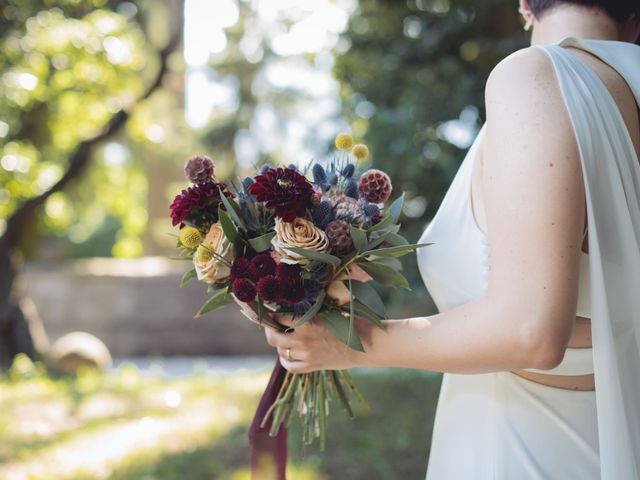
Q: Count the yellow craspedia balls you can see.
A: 4